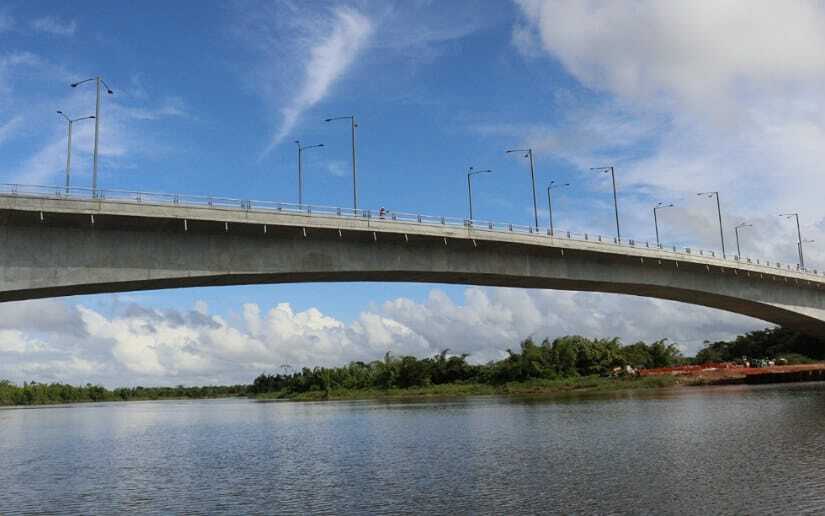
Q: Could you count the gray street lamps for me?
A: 13